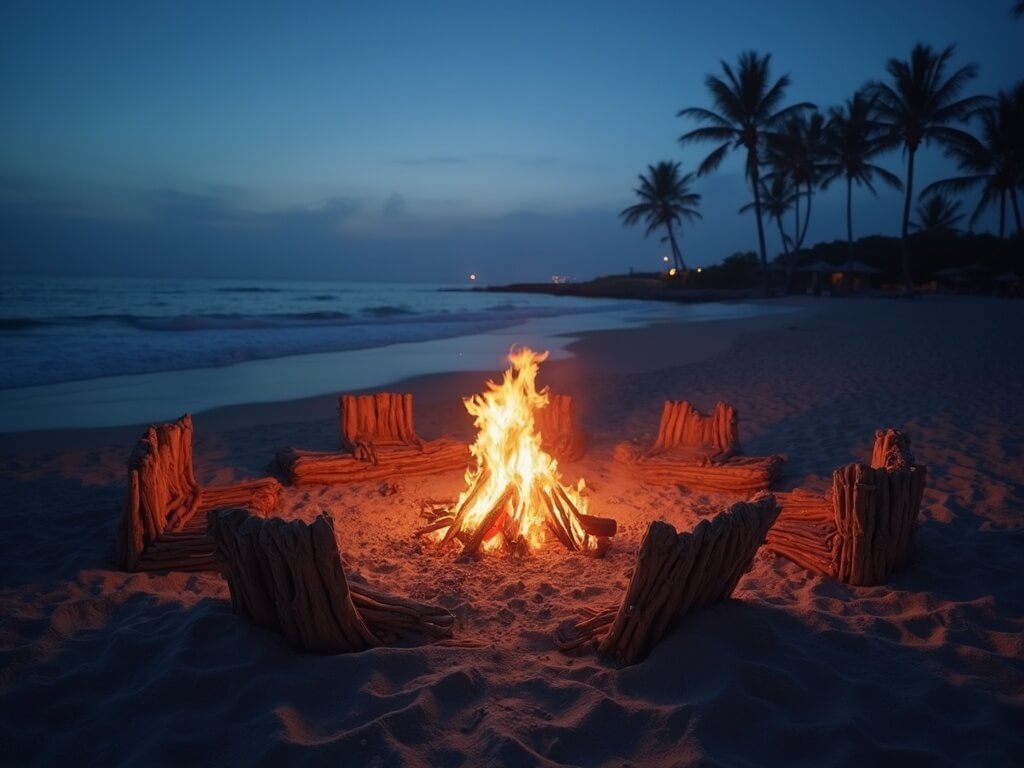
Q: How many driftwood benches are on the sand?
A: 7